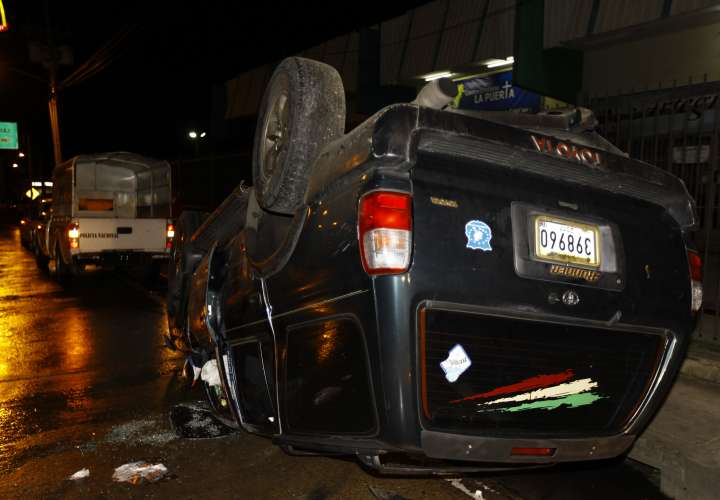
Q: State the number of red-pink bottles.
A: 0